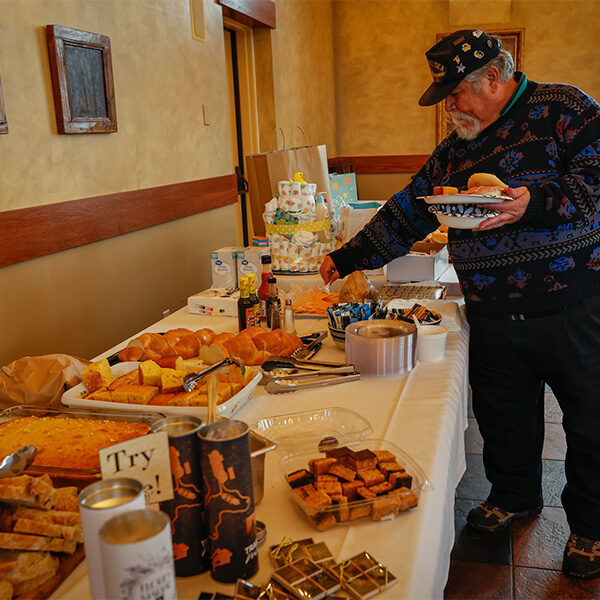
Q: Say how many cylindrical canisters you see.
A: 4